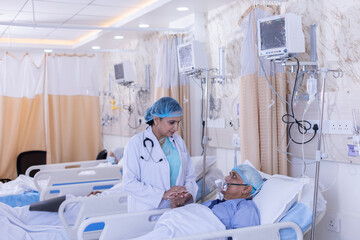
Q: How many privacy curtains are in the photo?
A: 4